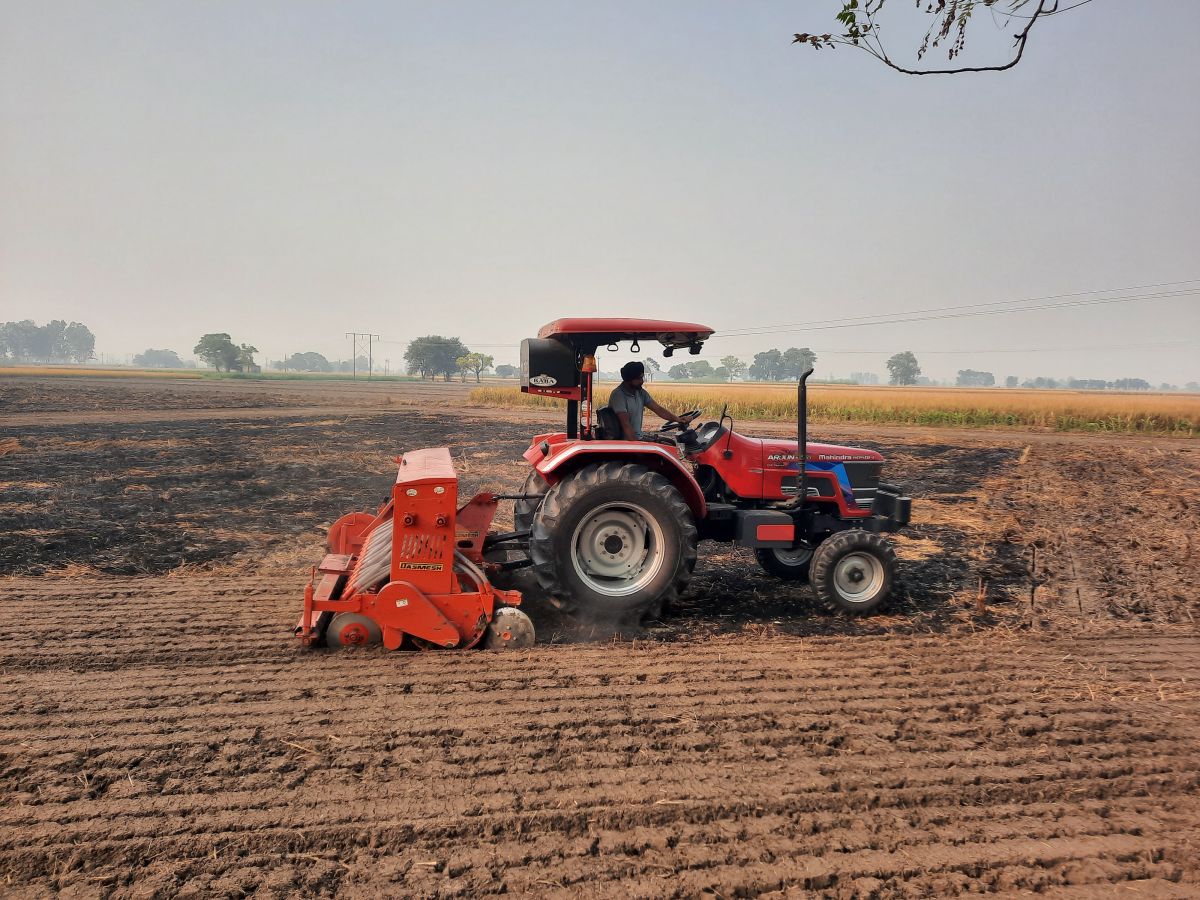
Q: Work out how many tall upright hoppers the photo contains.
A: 1